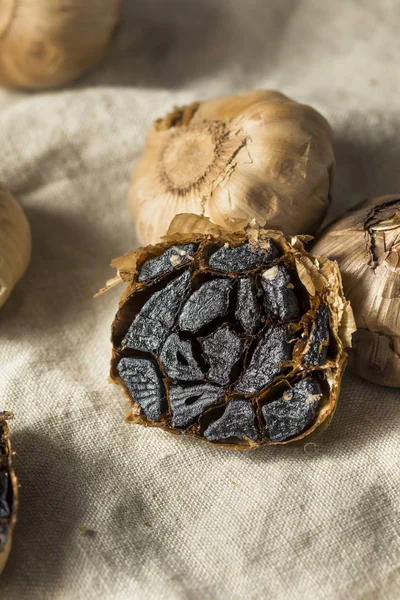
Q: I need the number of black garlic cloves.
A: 14